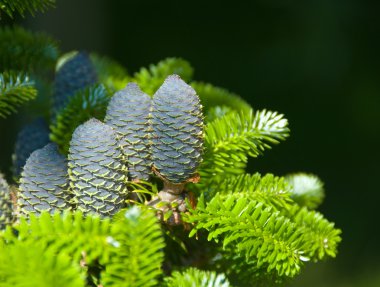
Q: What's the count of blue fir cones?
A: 7